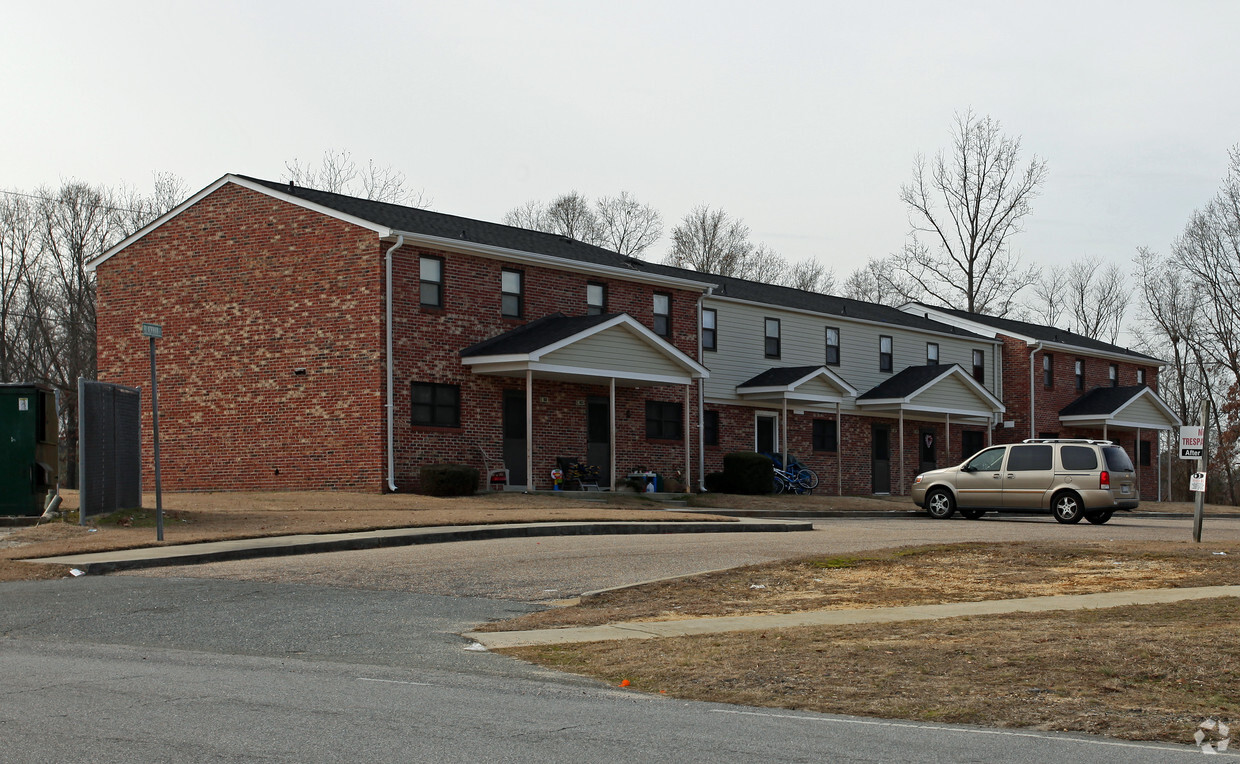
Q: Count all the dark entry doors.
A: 5